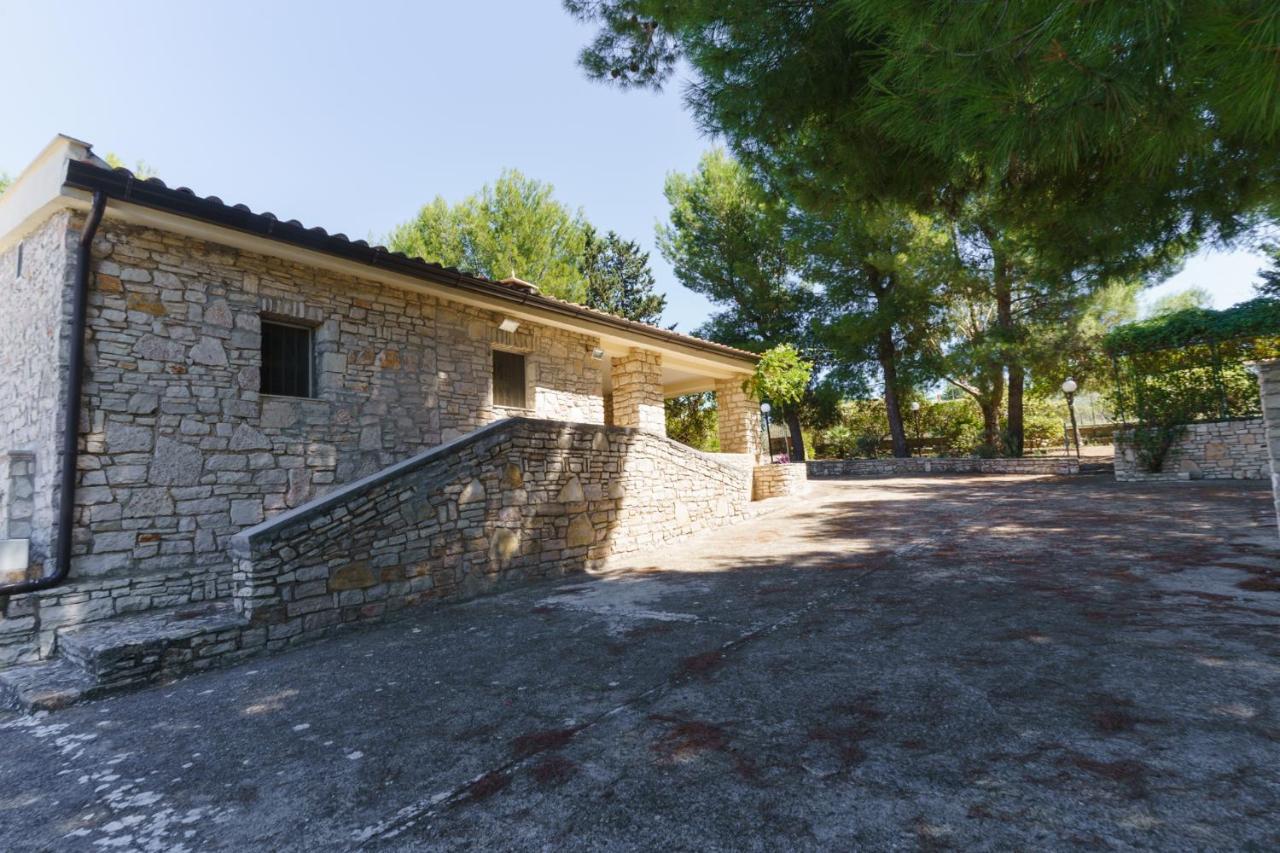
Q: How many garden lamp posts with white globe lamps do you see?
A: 3